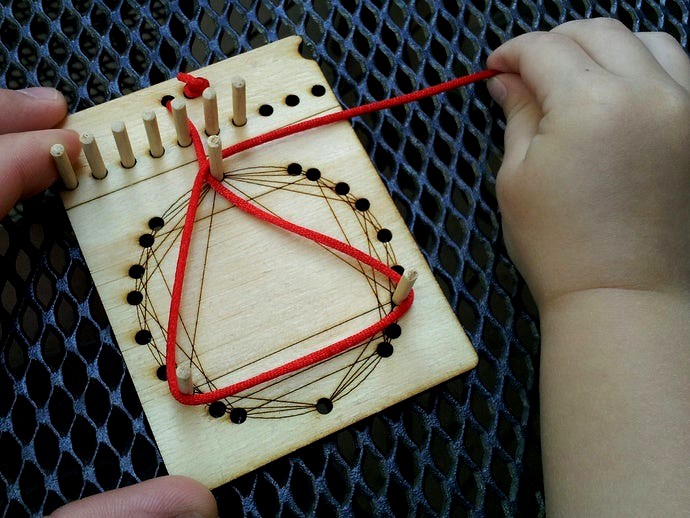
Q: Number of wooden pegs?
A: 10